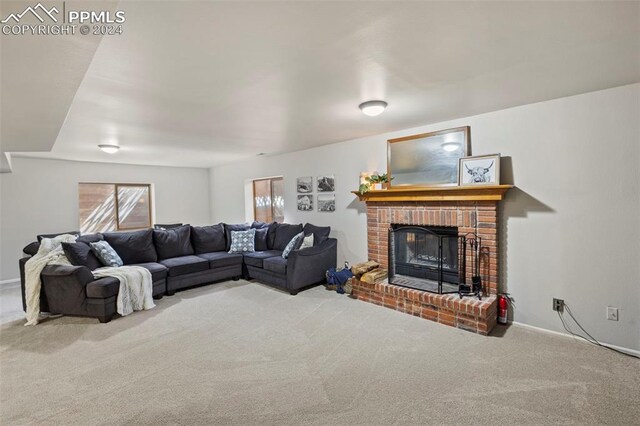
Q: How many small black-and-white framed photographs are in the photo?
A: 4